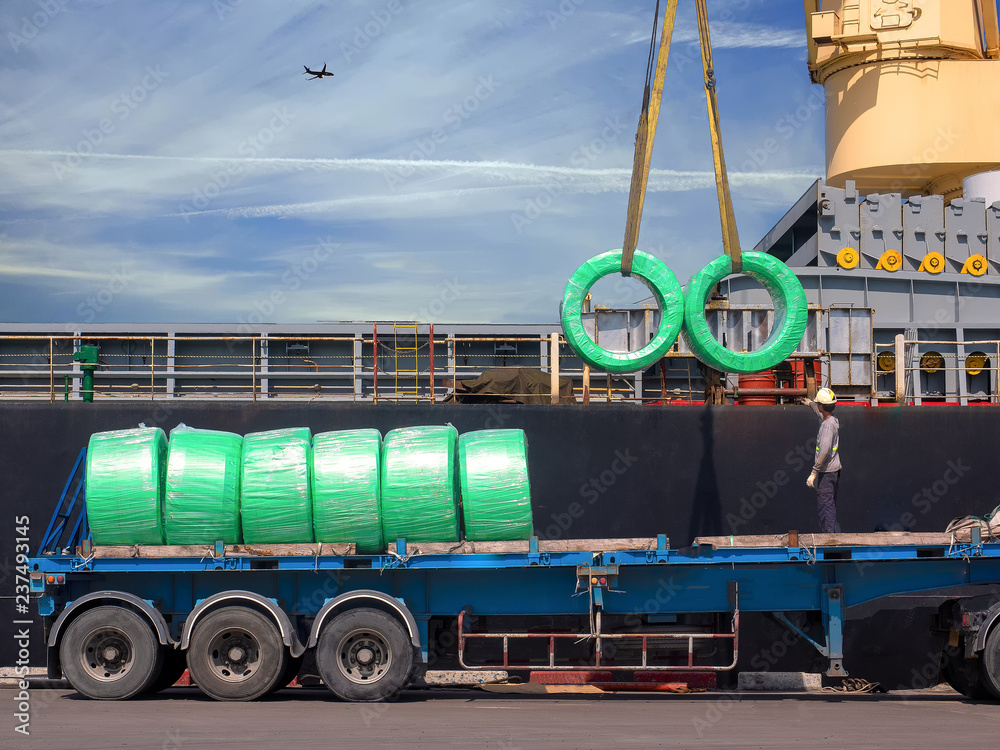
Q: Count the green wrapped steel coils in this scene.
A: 8